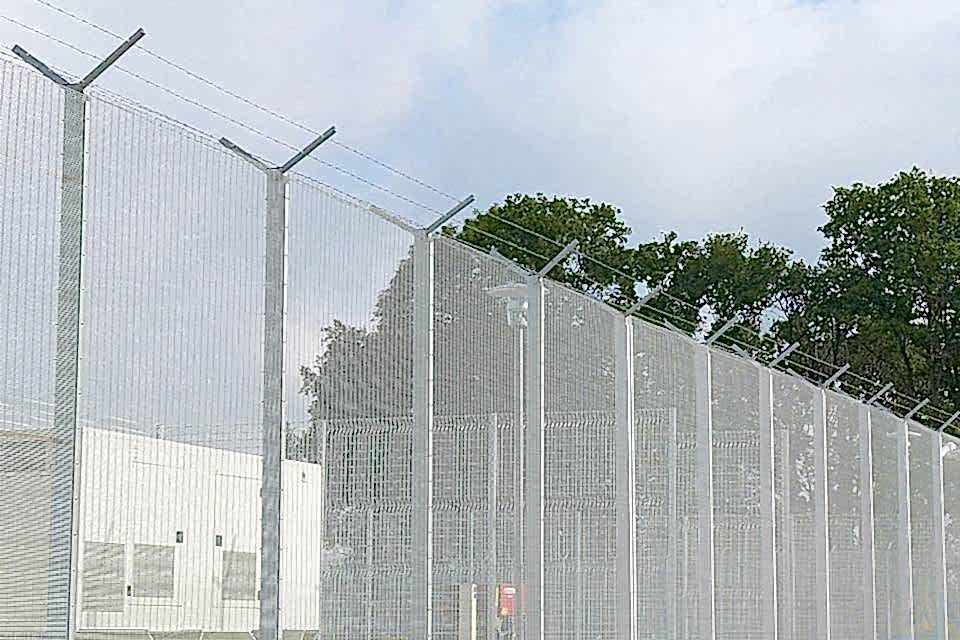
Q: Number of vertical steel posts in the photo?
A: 11